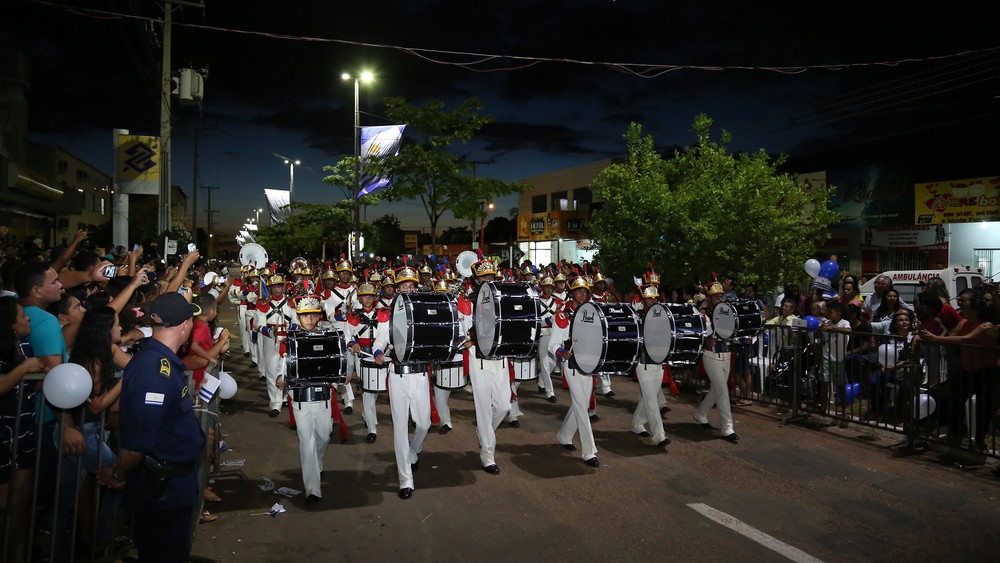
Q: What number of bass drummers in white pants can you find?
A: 6